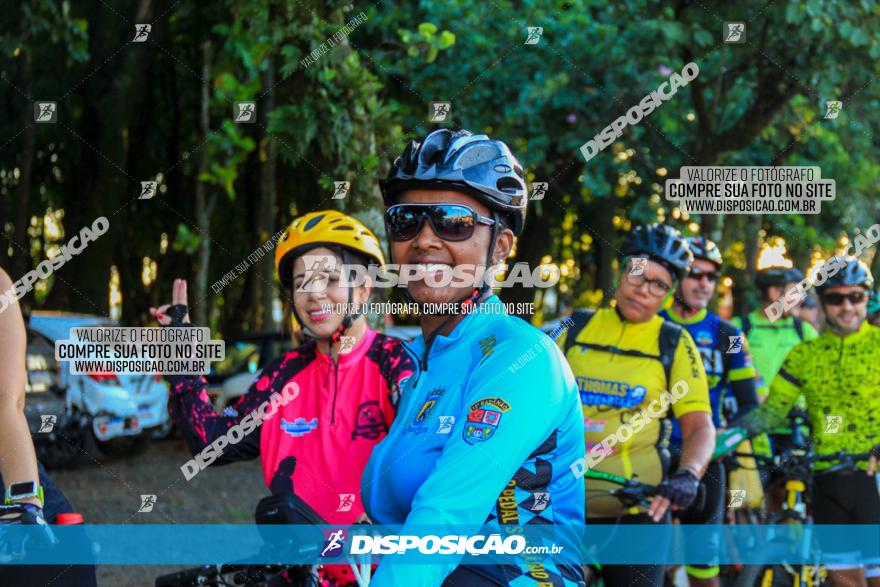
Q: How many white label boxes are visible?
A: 2